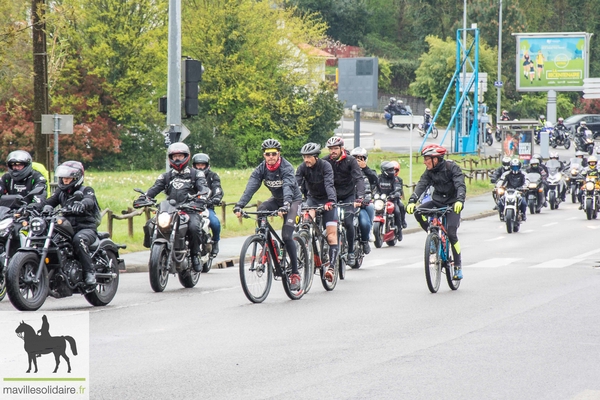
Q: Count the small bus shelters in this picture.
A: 1